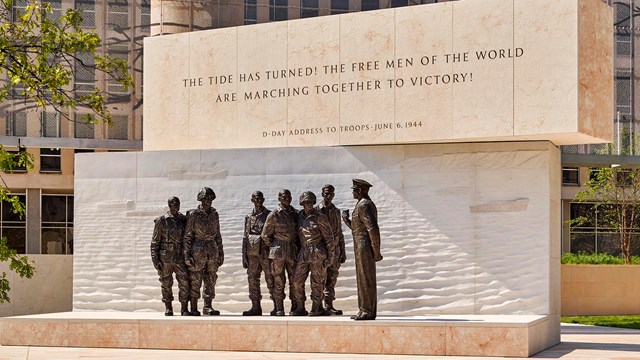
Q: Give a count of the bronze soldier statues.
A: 7